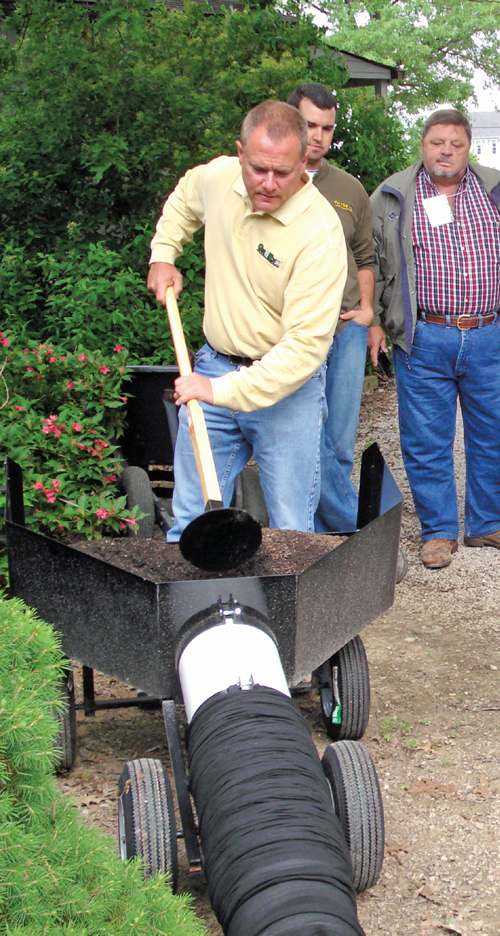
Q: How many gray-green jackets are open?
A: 1